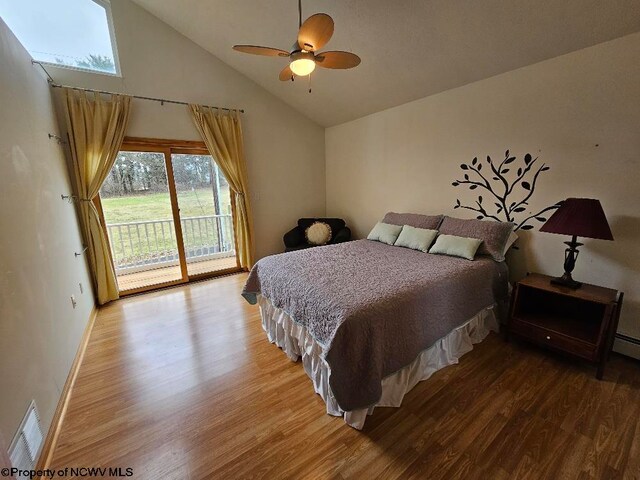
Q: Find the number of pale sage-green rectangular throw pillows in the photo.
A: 3